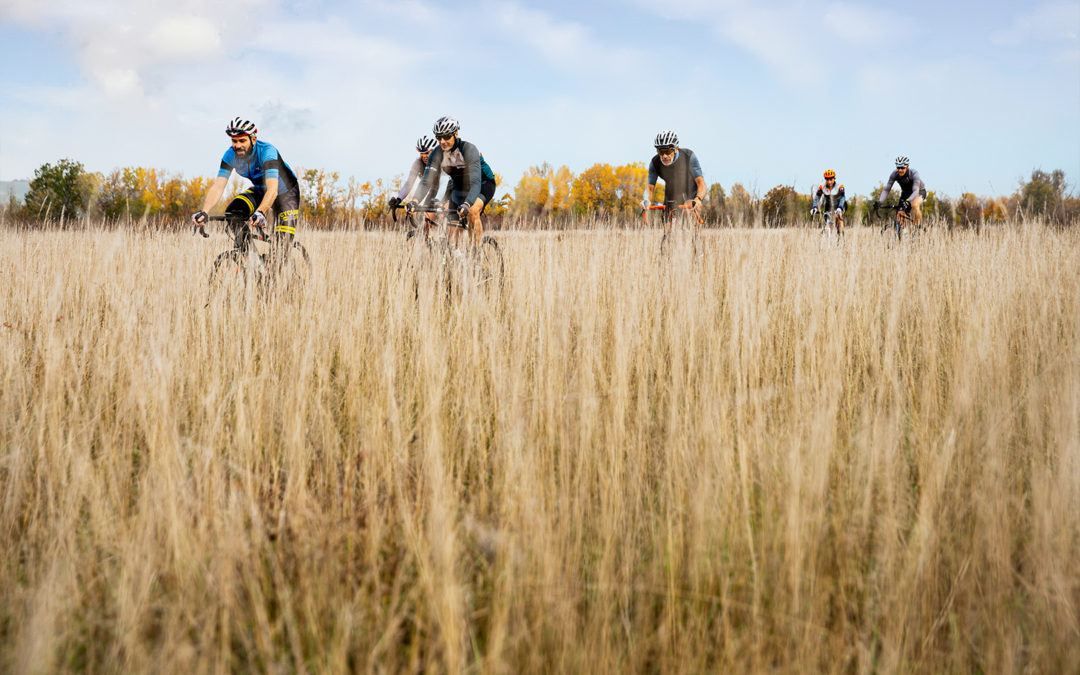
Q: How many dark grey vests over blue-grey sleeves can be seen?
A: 1